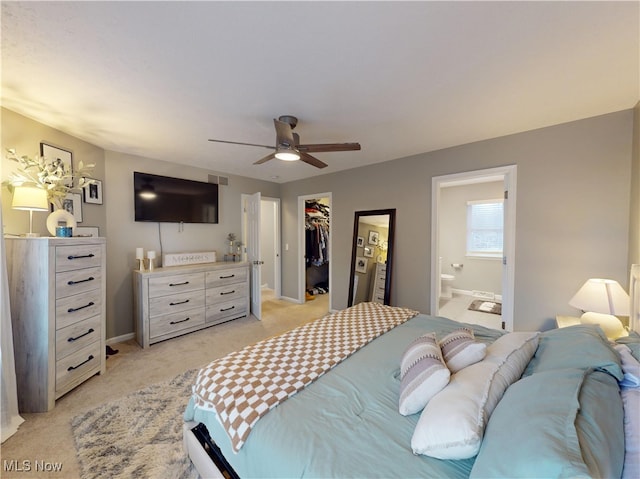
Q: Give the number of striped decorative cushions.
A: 2